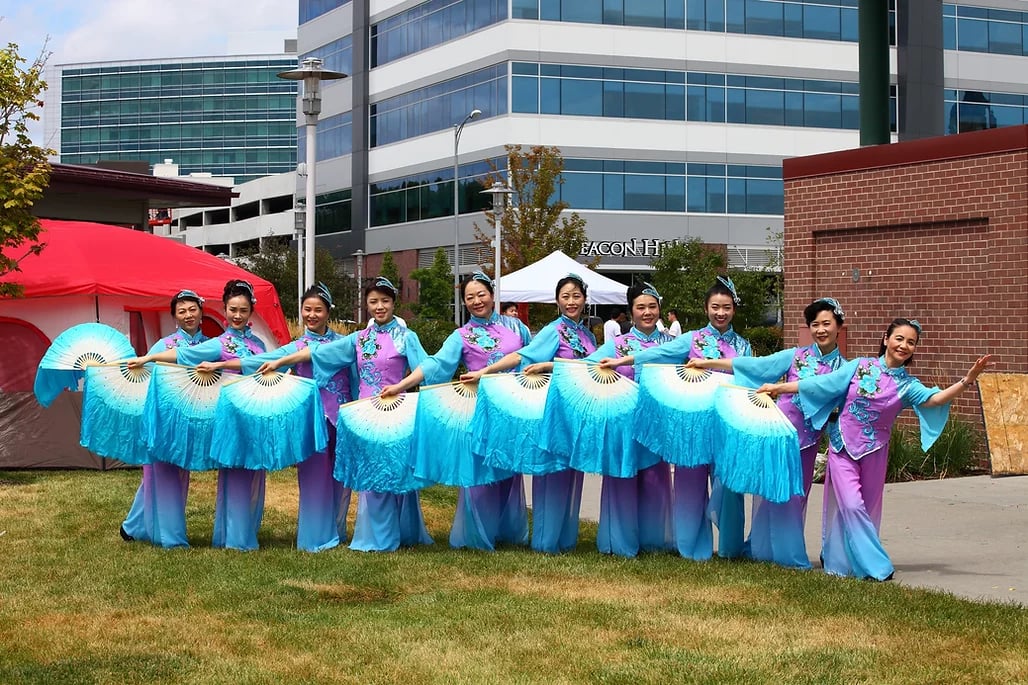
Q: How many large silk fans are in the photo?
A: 10